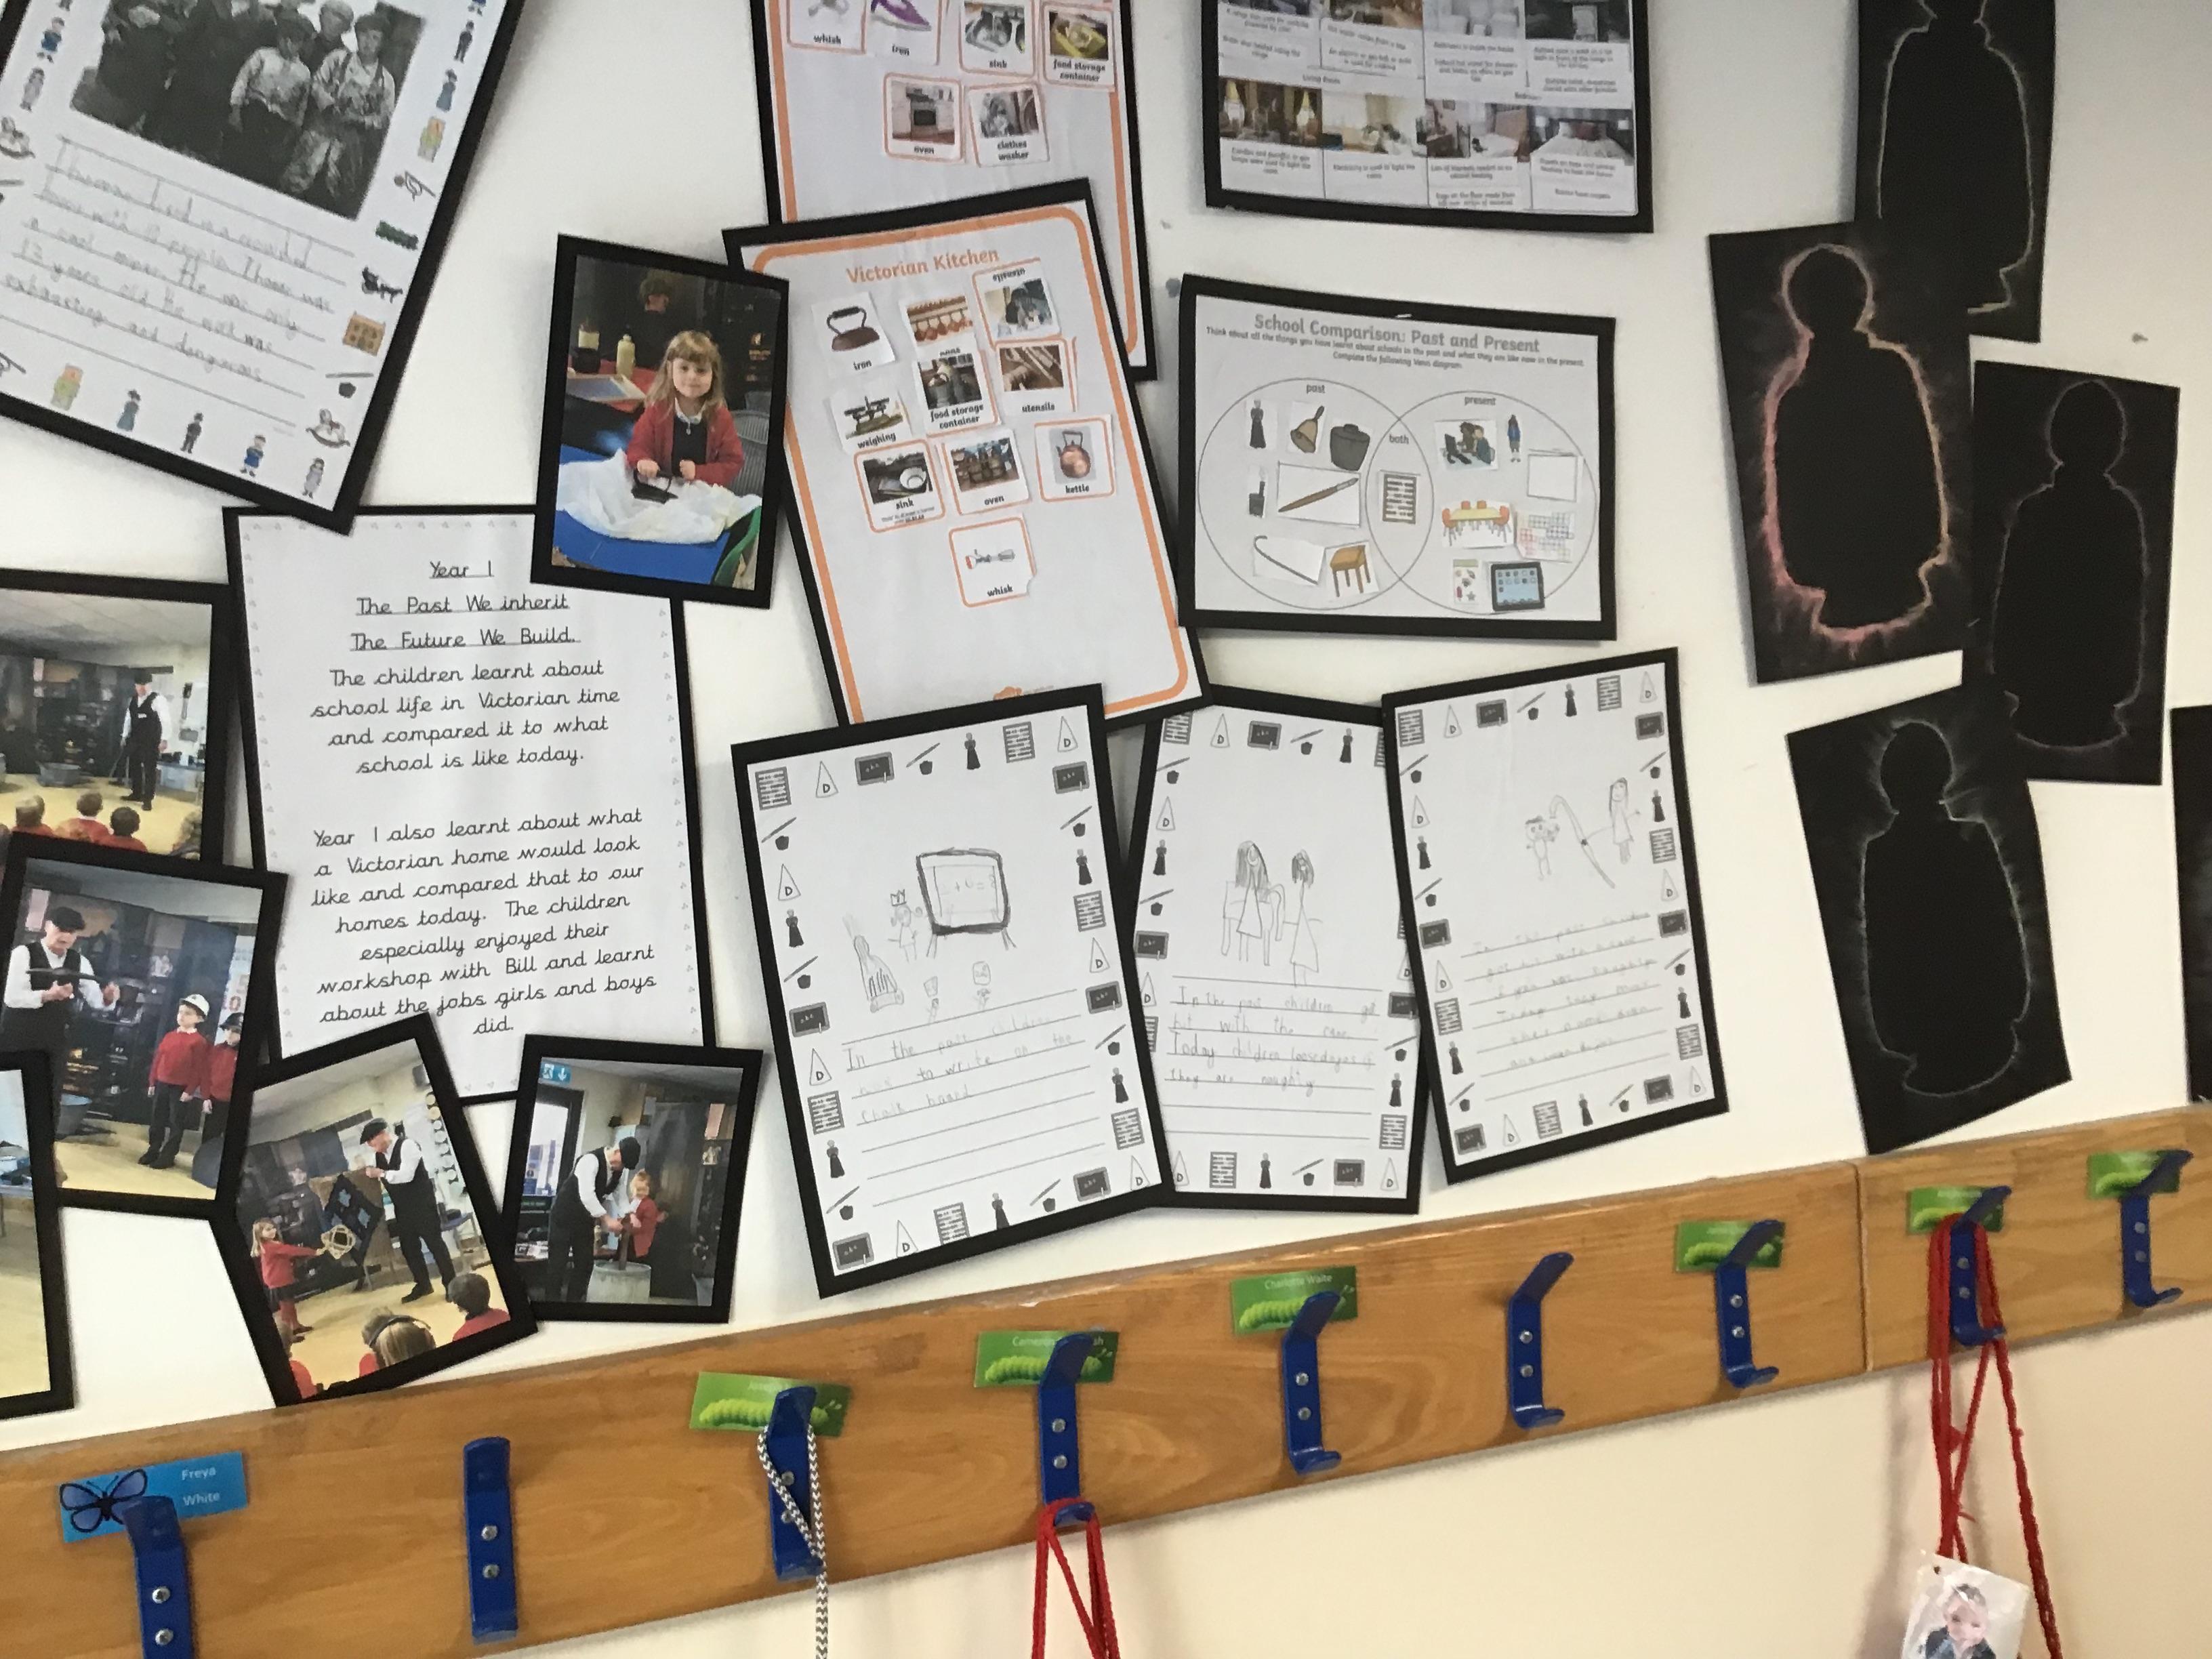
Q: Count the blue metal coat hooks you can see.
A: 9